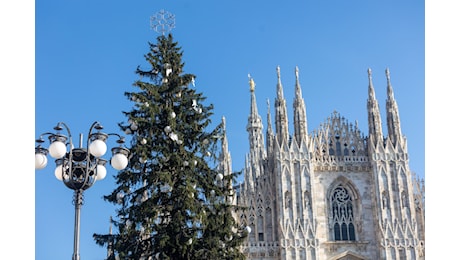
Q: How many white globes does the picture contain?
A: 6